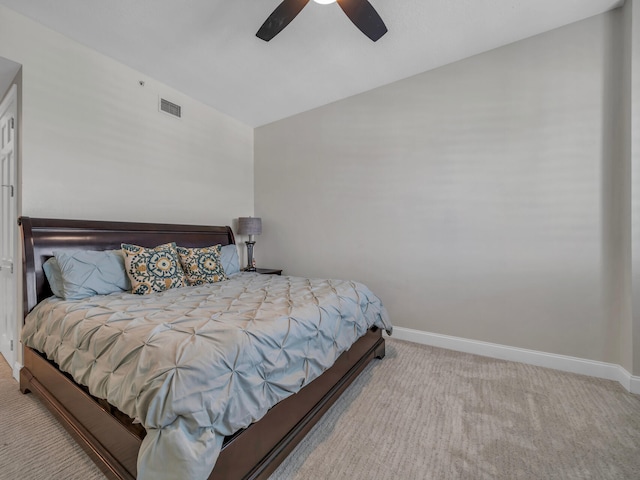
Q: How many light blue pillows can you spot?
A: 3